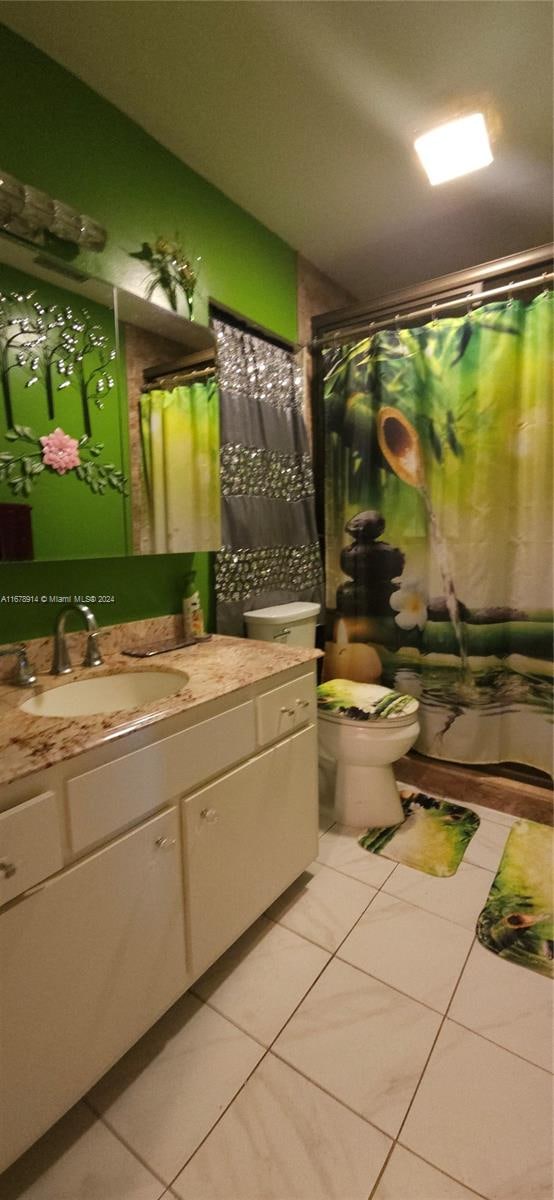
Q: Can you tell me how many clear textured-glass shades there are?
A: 4